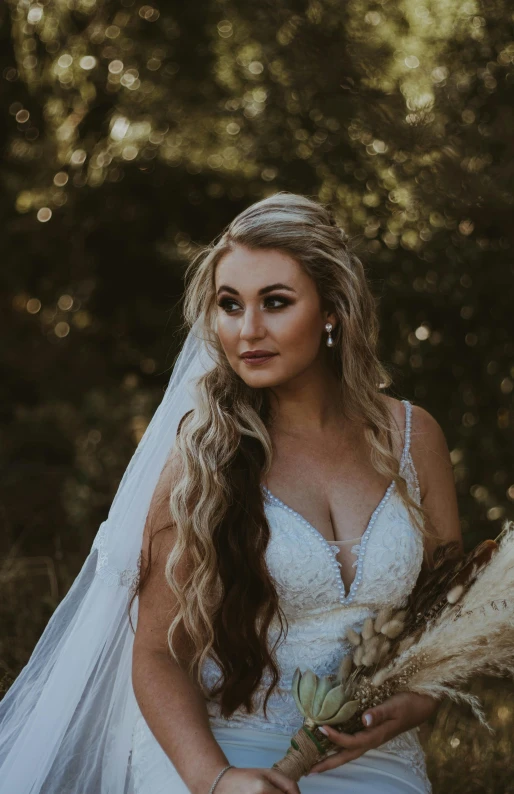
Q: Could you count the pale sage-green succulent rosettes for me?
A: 1